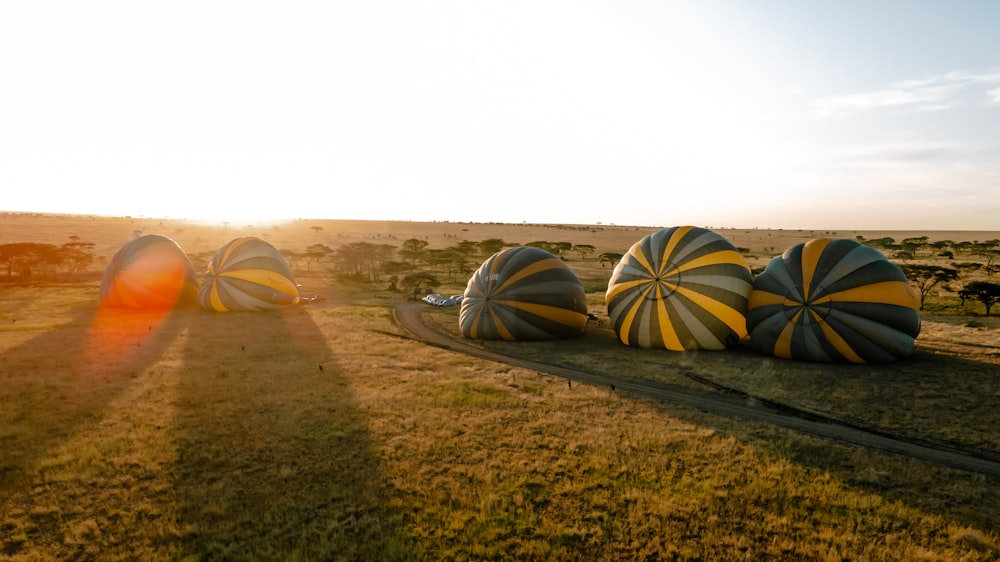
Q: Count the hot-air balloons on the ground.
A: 5